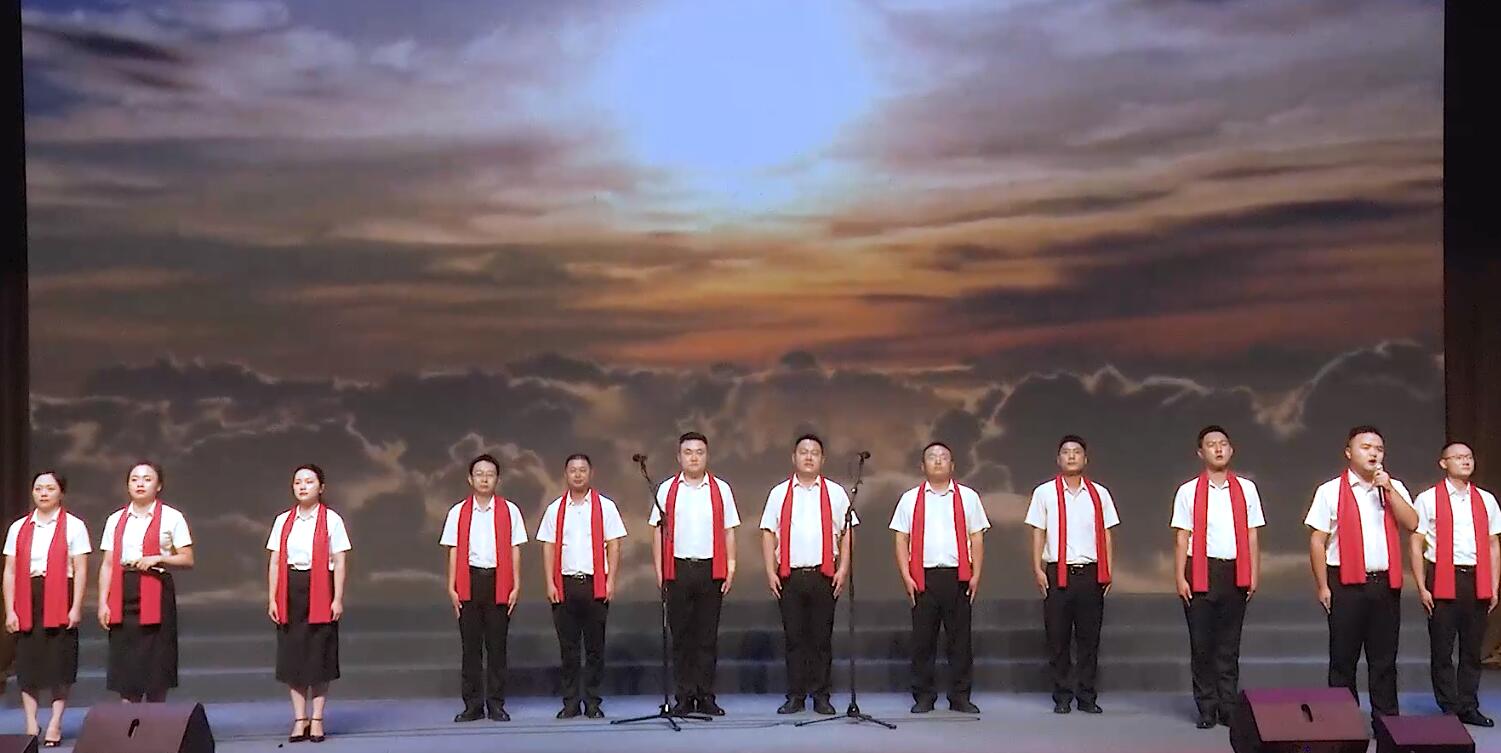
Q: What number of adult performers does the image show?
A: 12